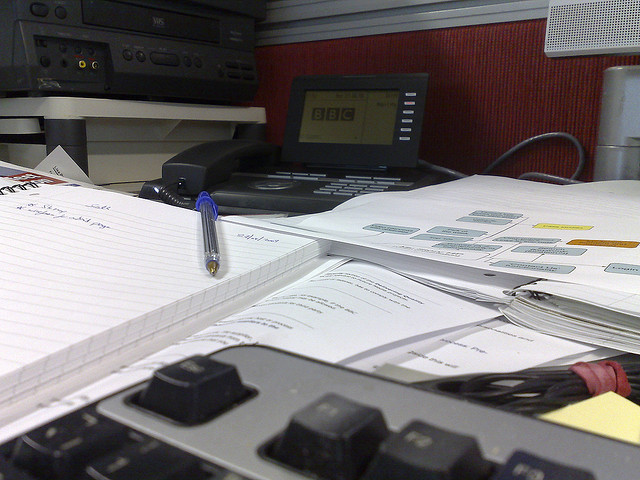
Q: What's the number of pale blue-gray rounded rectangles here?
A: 10